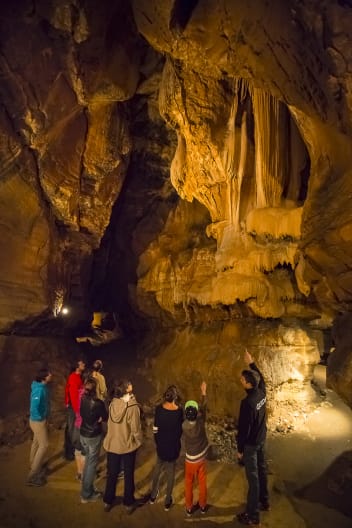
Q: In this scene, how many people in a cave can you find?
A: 9